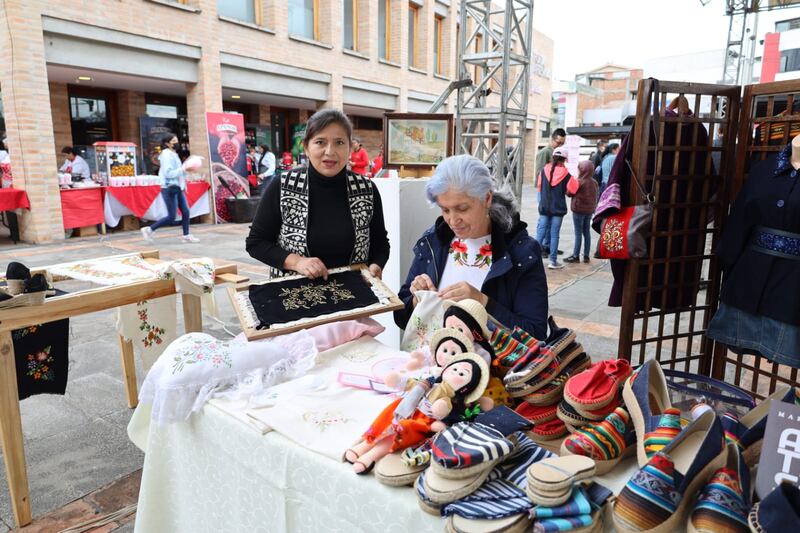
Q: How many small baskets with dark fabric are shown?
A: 2